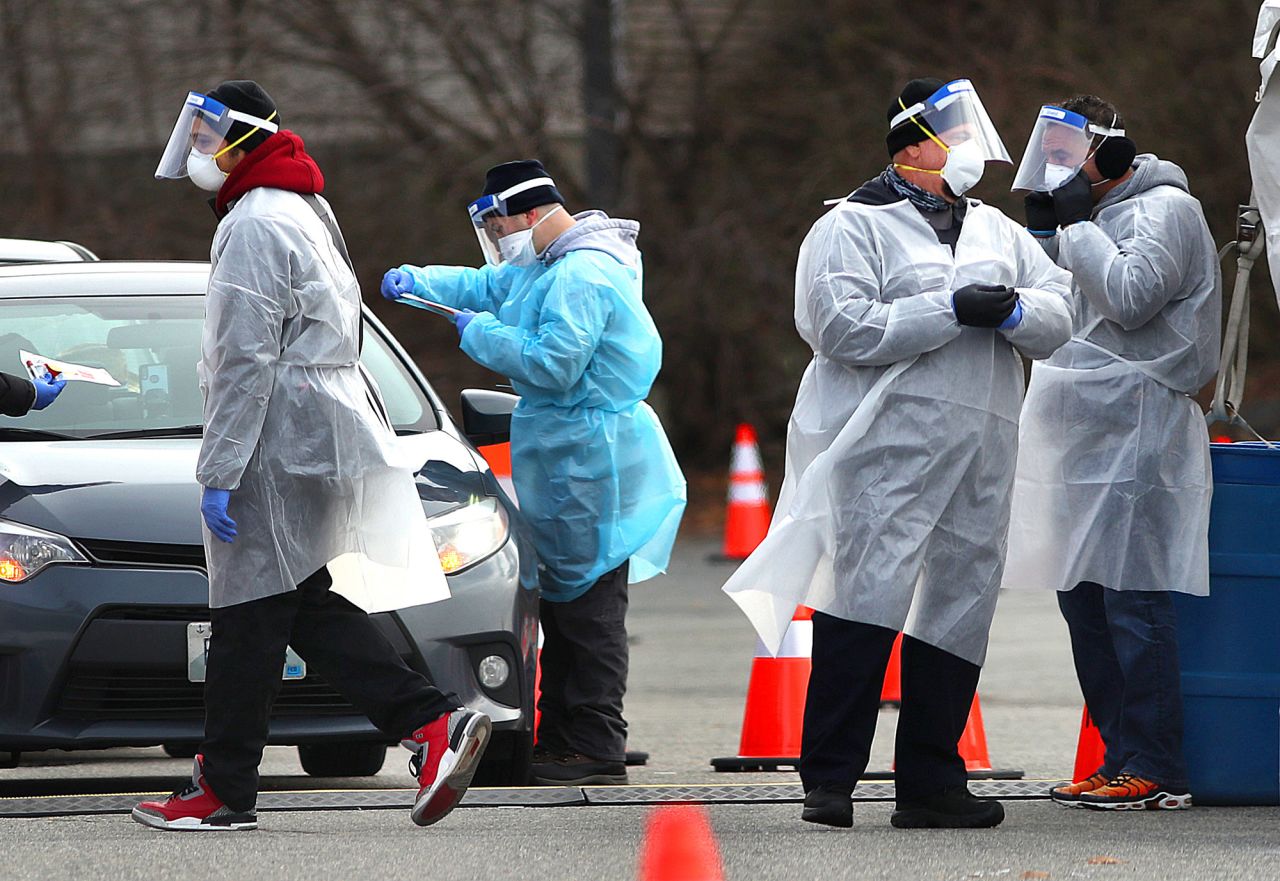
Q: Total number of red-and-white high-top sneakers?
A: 2